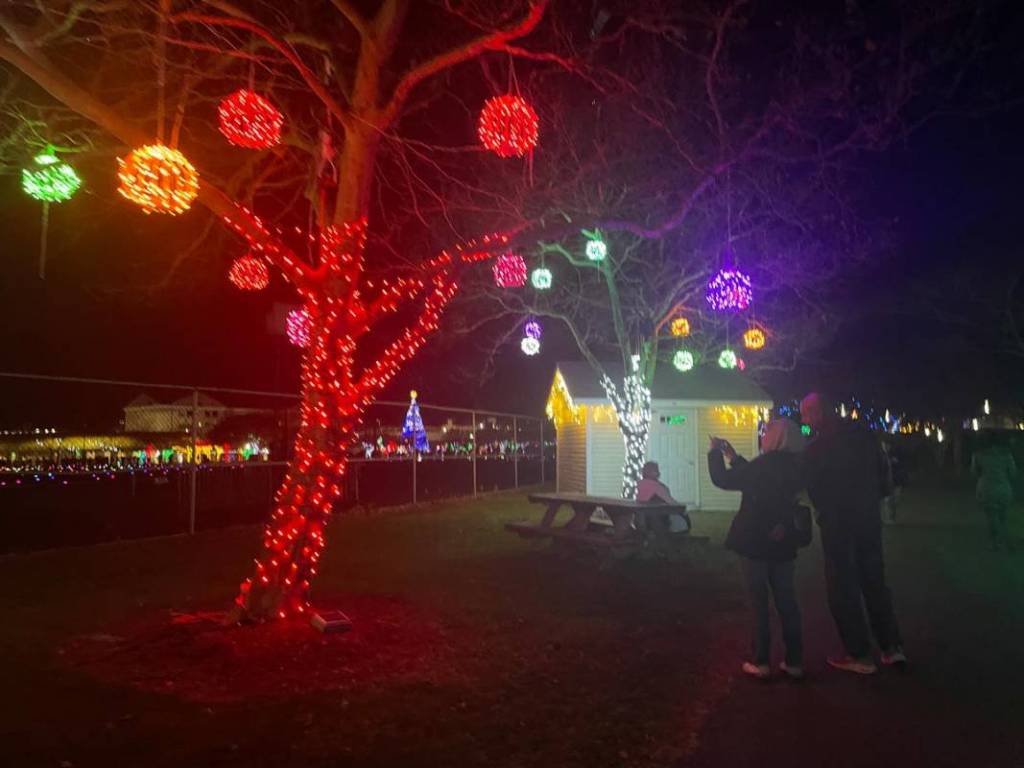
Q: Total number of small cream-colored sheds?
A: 1